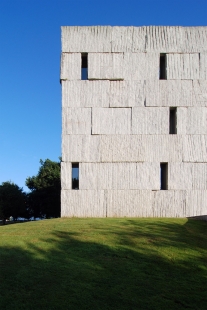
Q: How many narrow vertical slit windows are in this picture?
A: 5